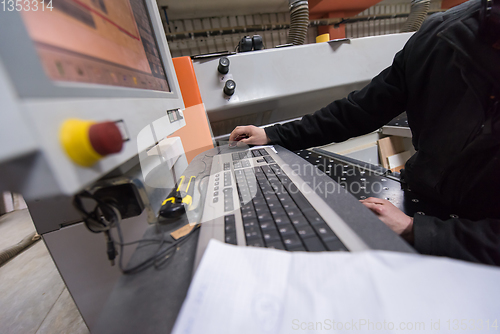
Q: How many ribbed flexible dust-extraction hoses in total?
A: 2